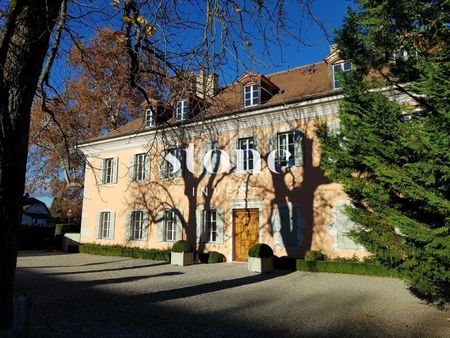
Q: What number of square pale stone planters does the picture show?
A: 2